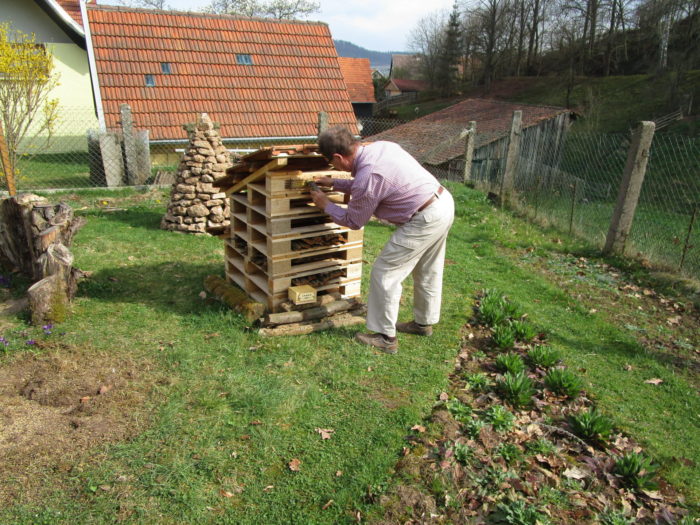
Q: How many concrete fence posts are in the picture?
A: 5